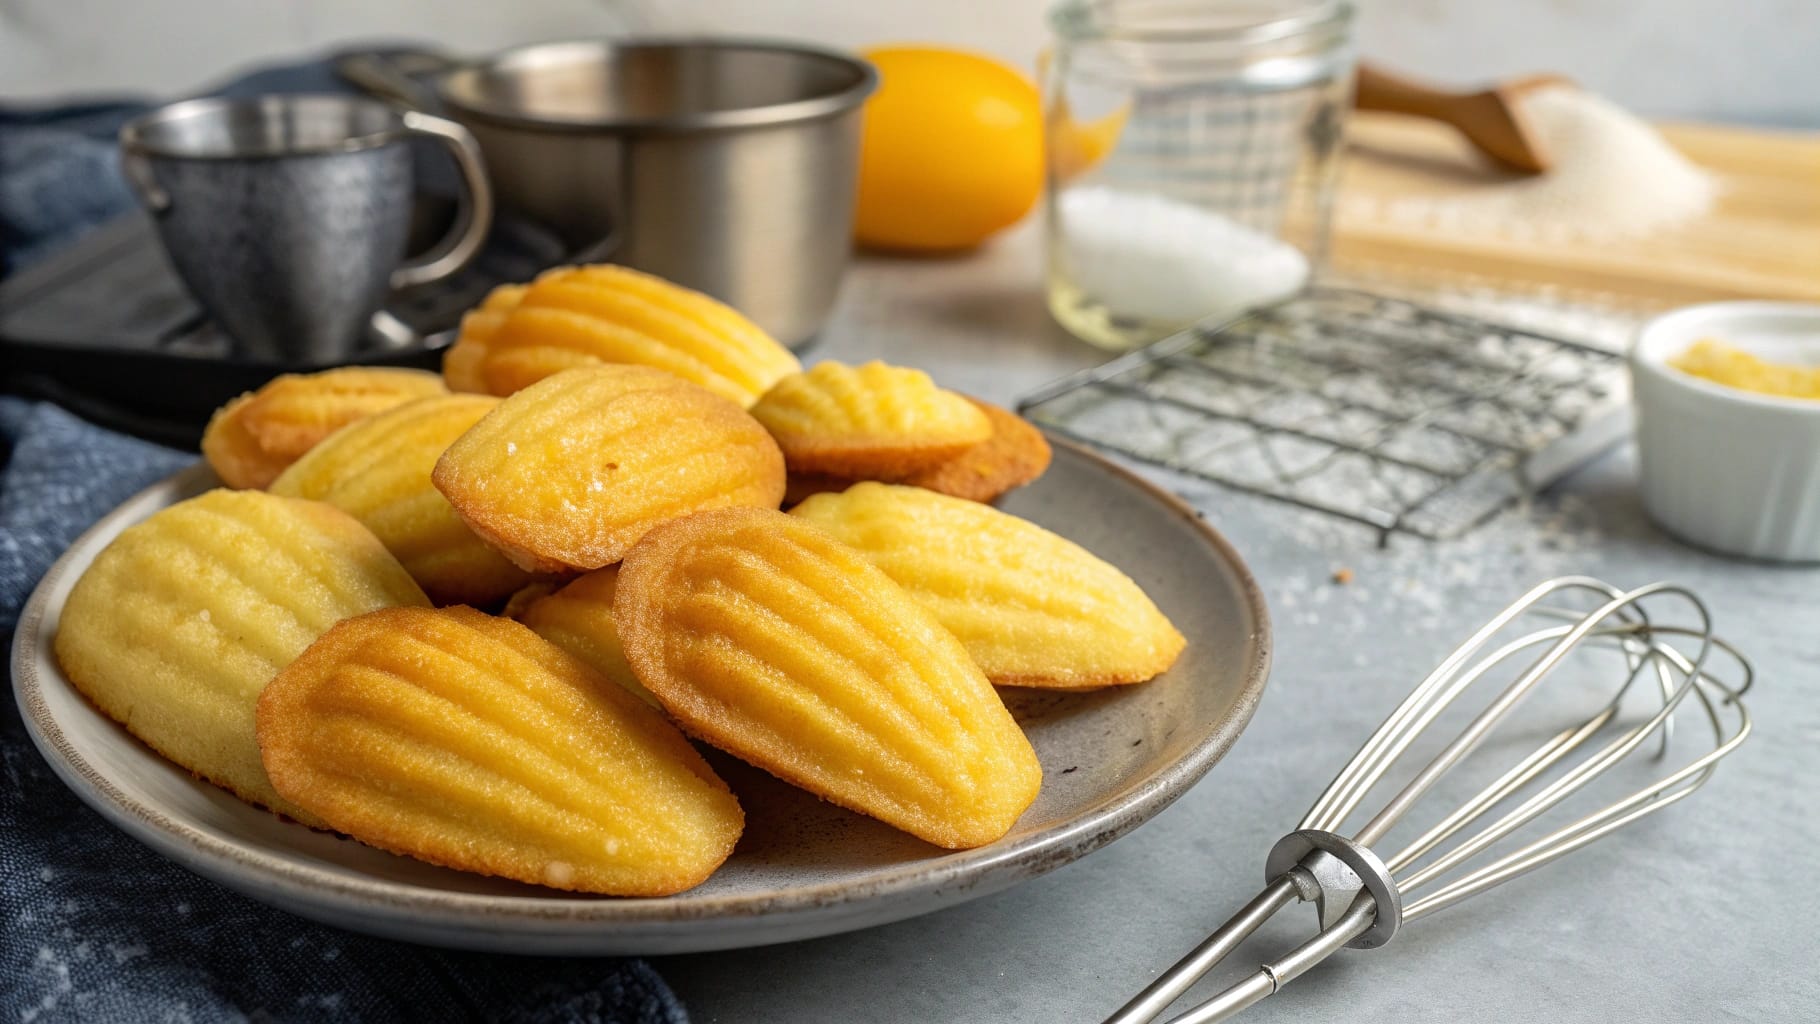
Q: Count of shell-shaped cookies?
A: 11